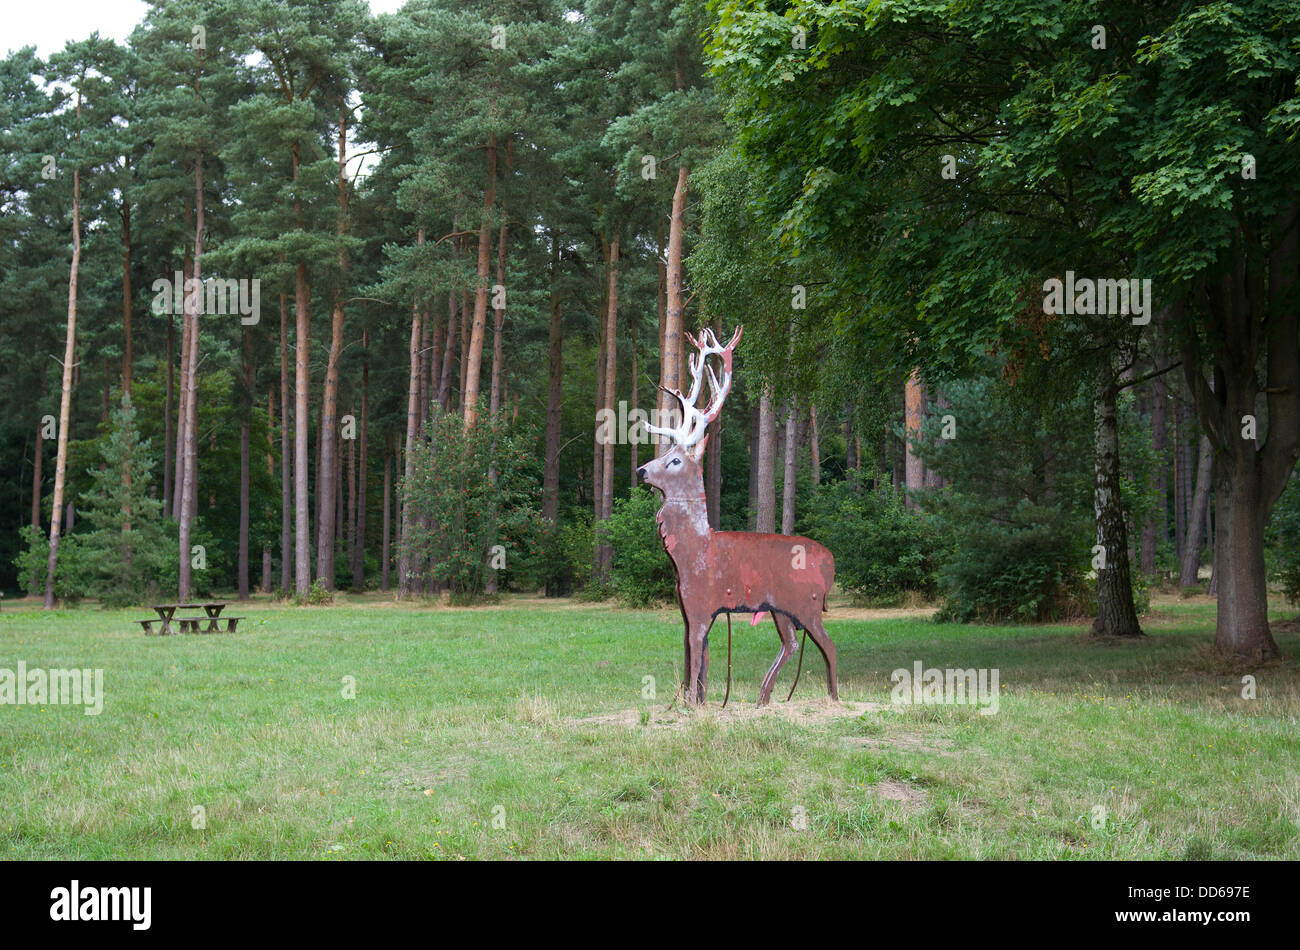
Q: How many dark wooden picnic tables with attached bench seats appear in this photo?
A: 1